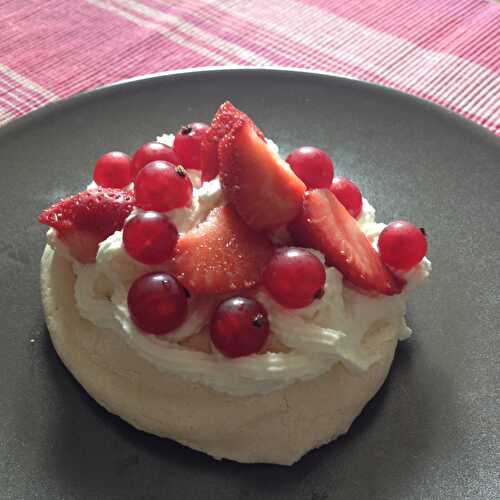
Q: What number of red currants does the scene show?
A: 11